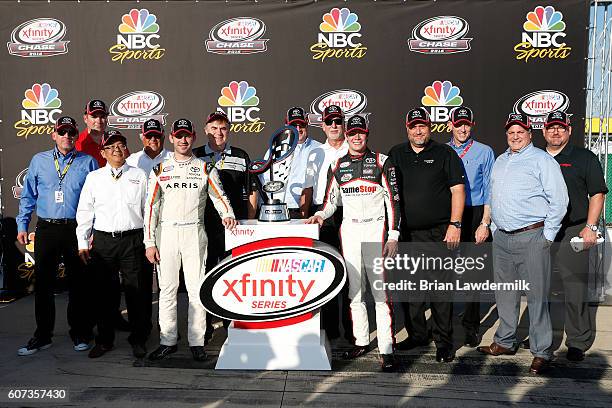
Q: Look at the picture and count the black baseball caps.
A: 13